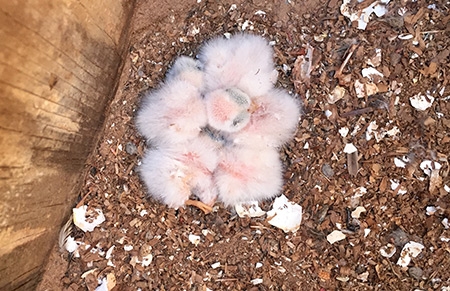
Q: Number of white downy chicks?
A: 5